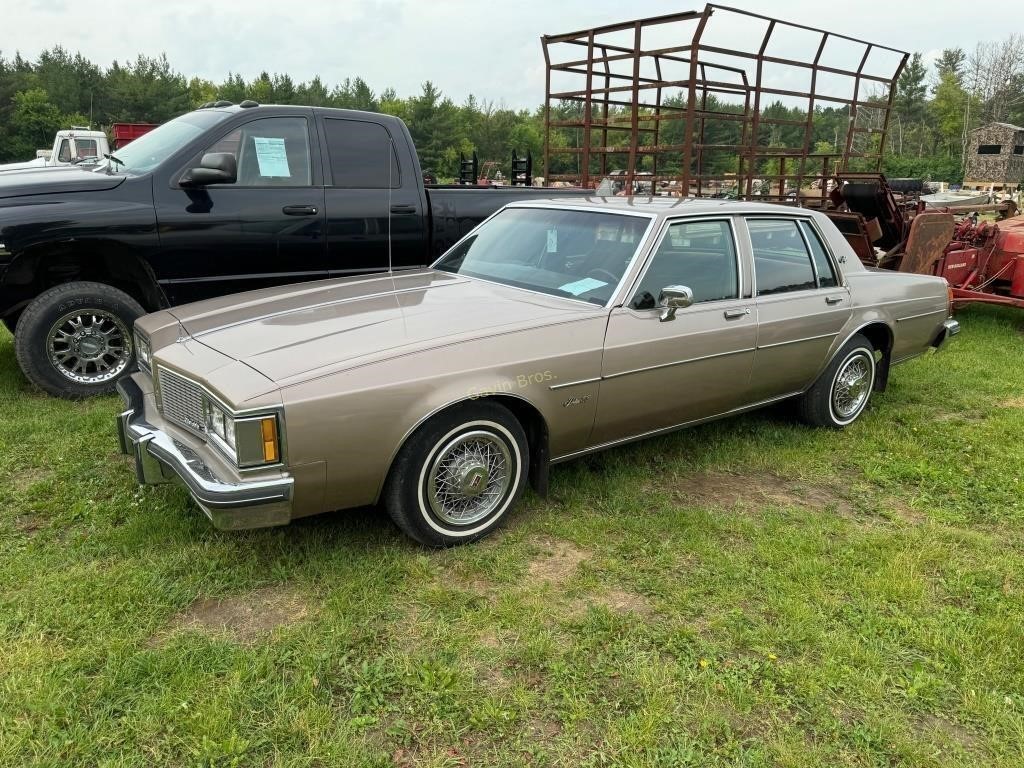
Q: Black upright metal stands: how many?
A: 2